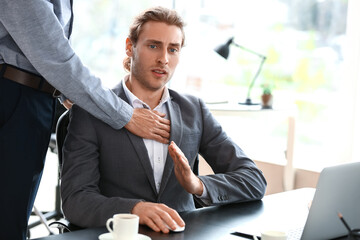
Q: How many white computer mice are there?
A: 1